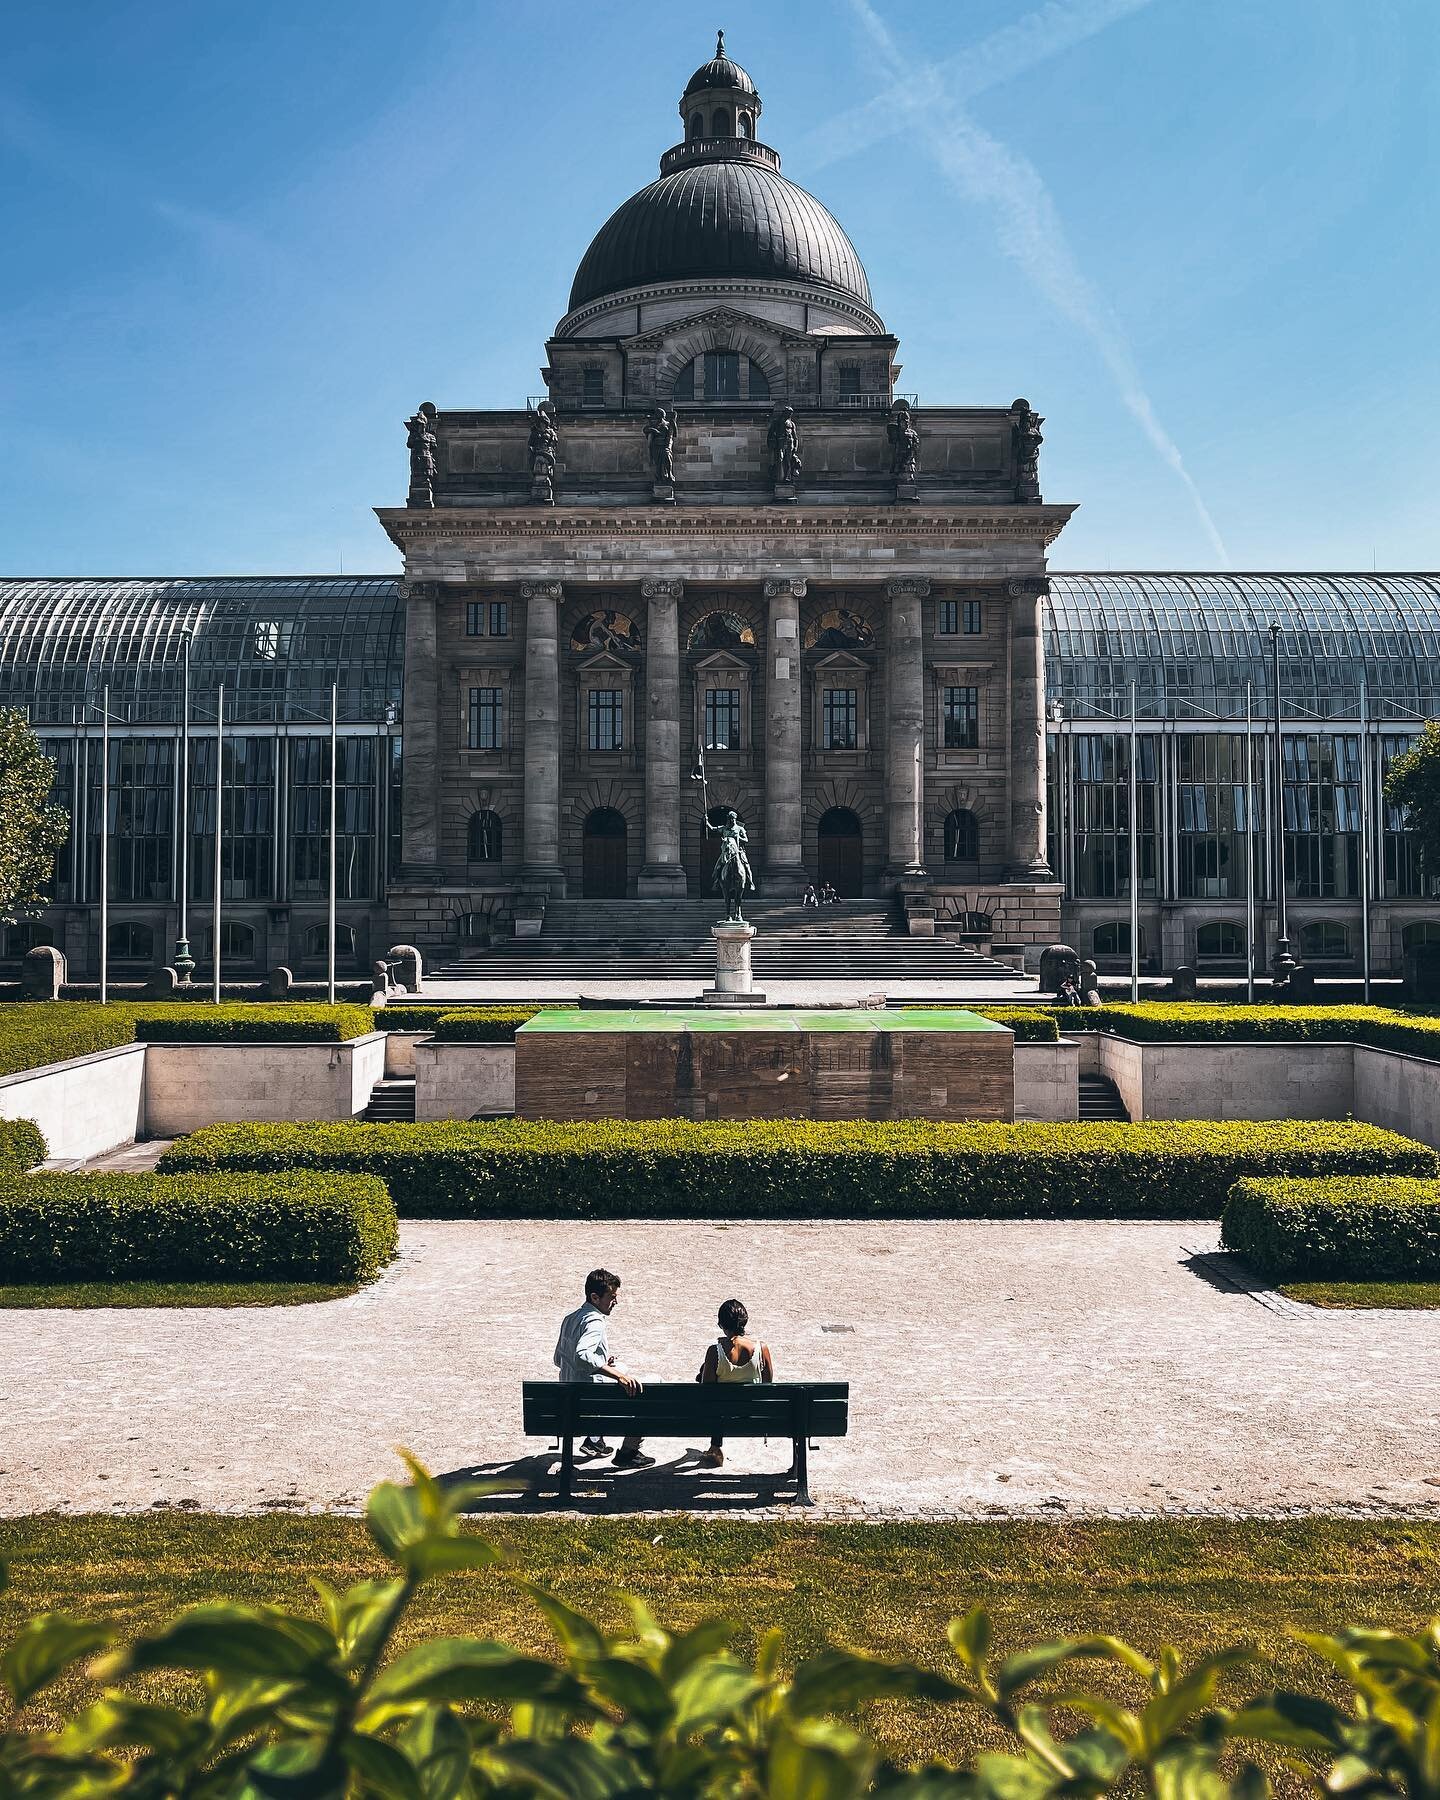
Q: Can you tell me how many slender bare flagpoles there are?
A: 6